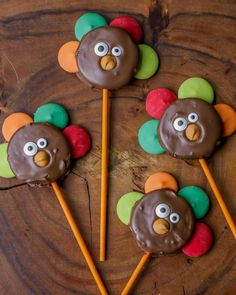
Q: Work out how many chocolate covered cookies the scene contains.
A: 4